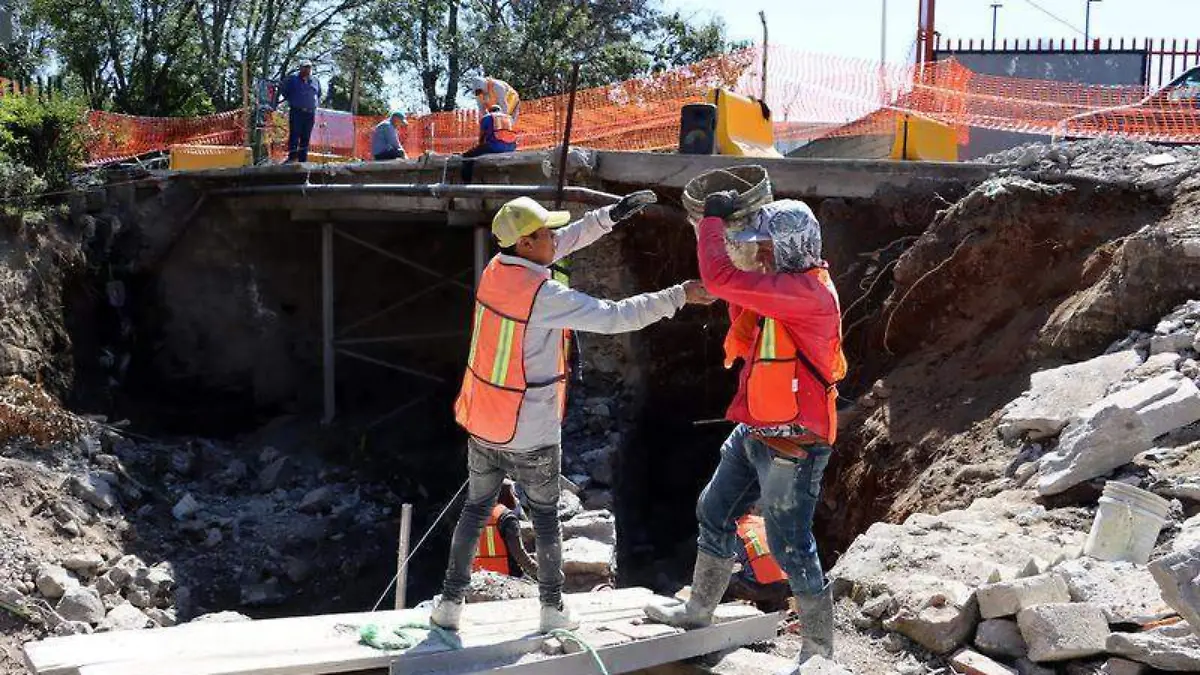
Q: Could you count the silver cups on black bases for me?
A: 0